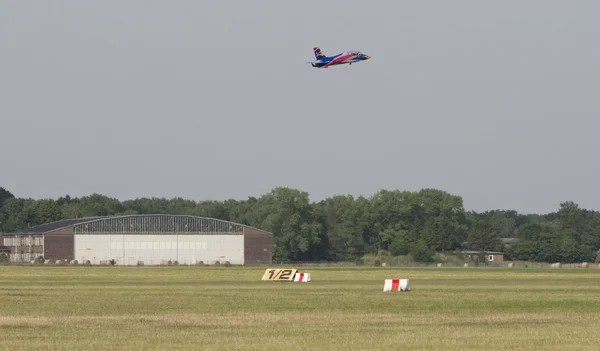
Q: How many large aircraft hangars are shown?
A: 1